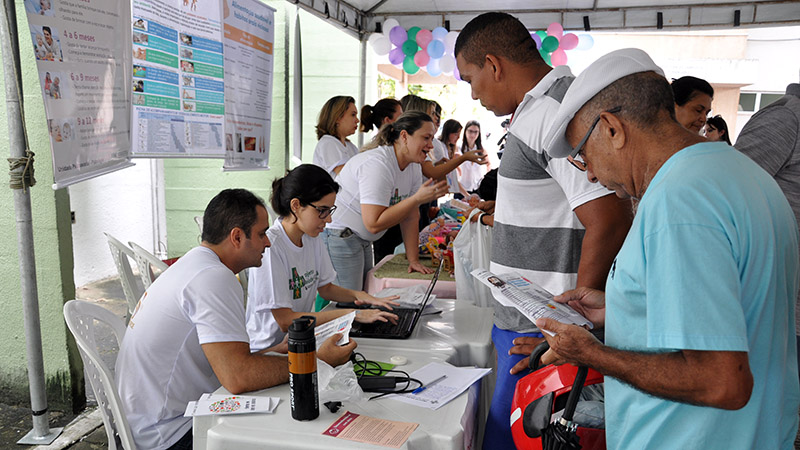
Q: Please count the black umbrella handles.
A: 1